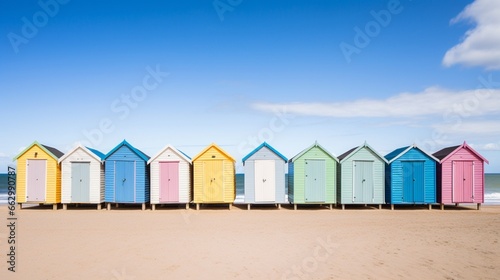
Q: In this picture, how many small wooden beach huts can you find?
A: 10